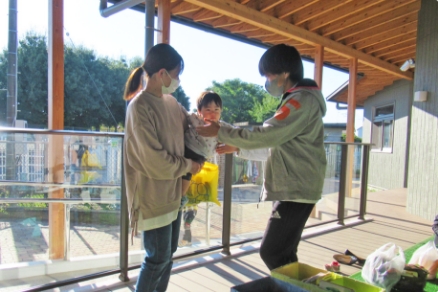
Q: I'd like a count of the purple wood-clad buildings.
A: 0